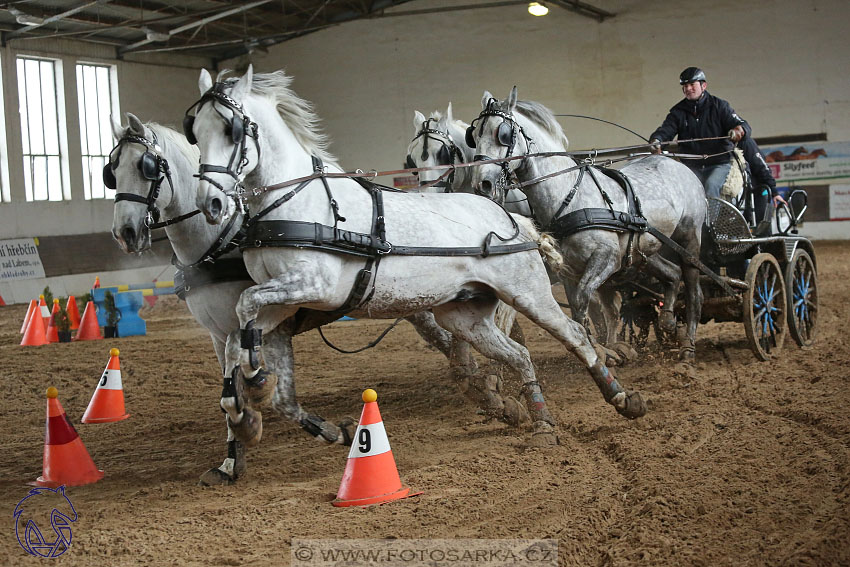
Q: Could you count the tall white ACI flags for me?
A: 0